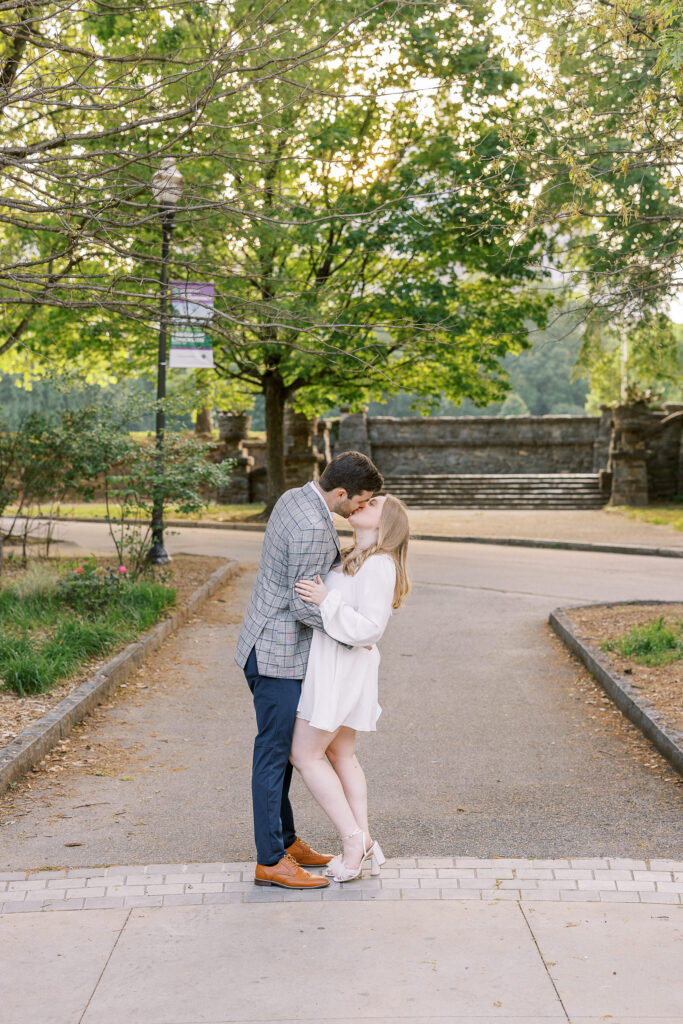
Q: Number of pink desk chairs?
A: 0